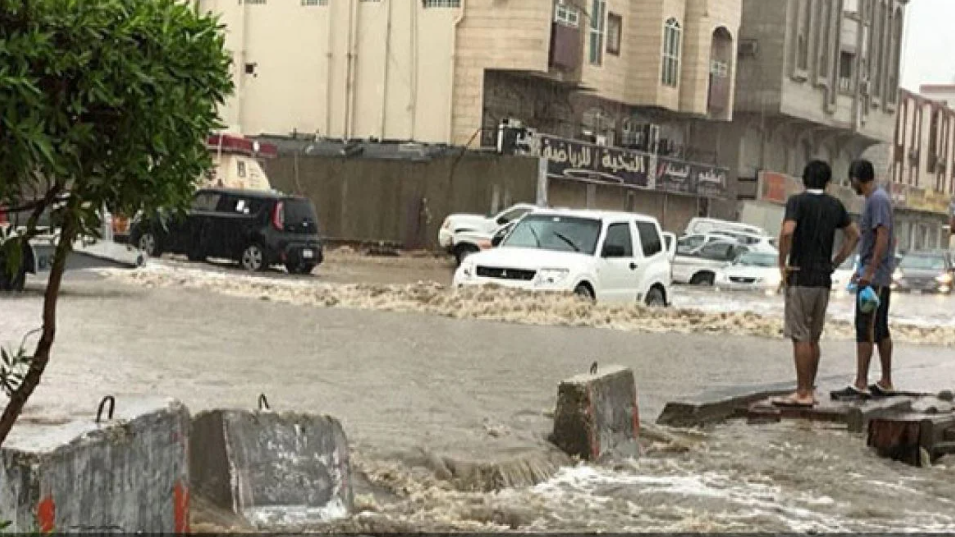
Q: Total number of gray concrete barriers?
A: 3